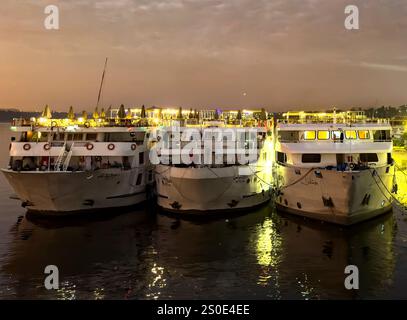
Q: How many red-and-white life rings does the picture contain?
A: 5